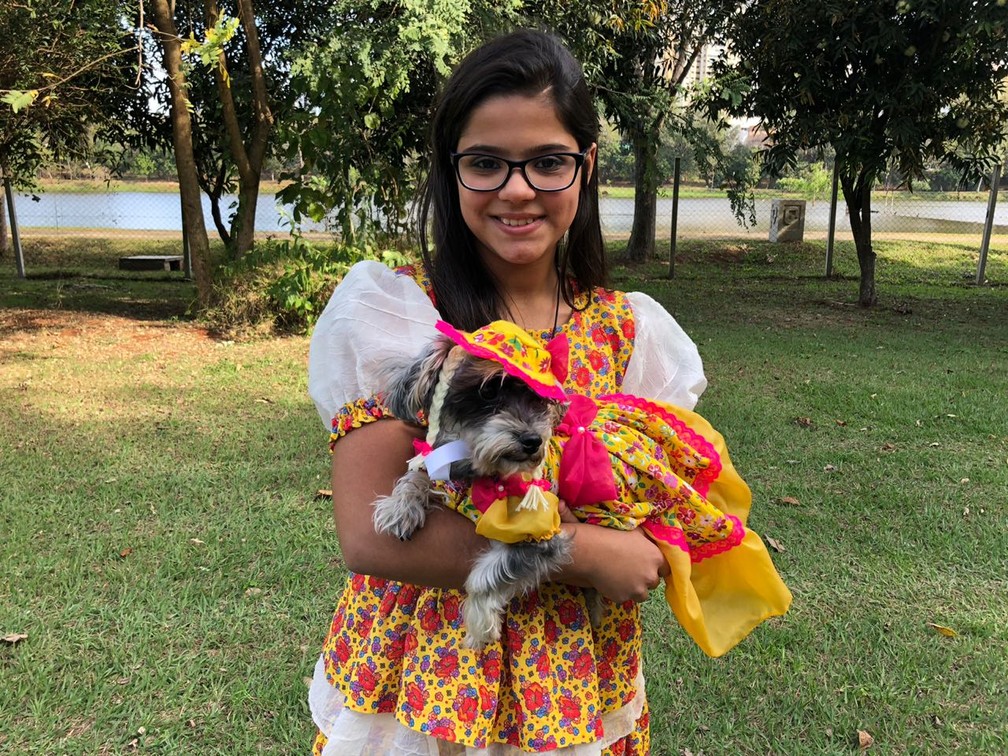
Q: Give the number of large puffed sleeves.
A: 2